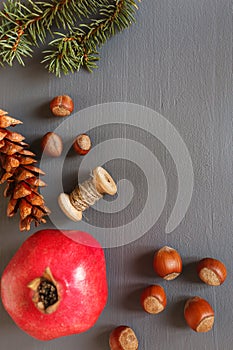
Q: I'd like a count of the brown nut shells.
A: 8